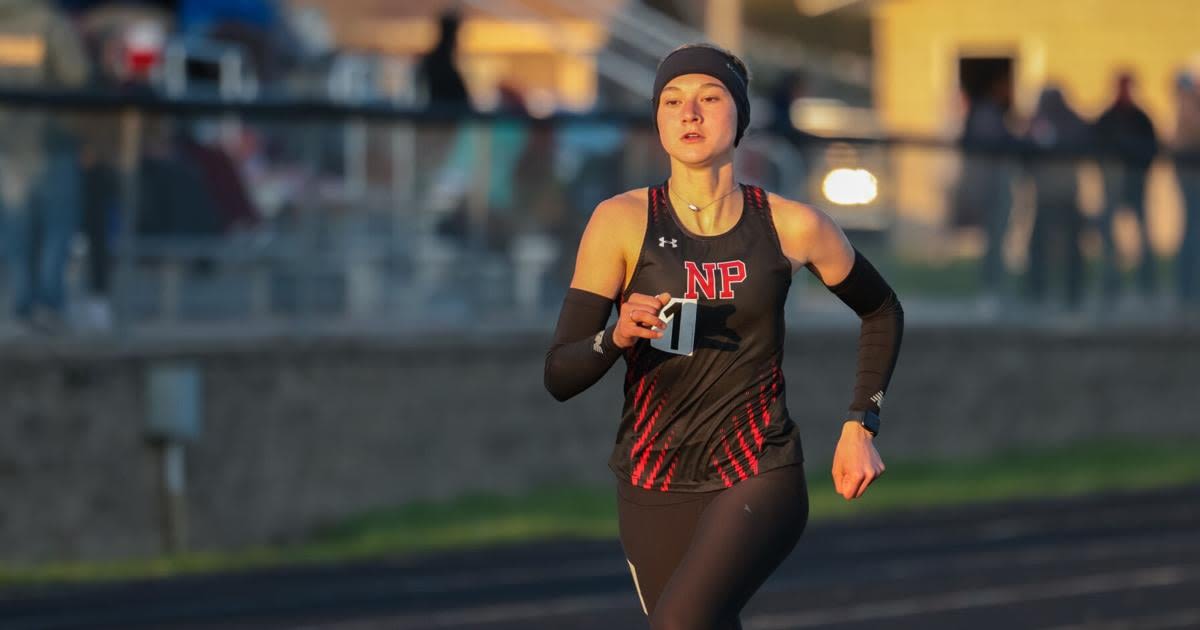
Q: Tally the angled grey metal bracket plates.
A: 0